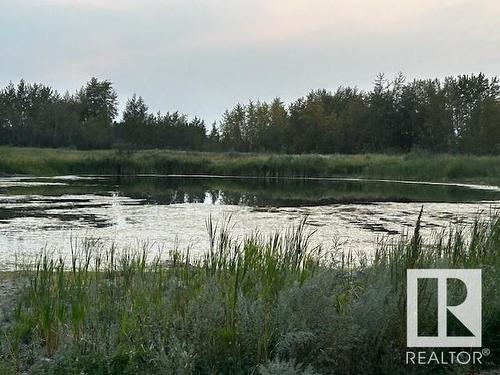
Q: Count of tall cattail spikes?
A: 1